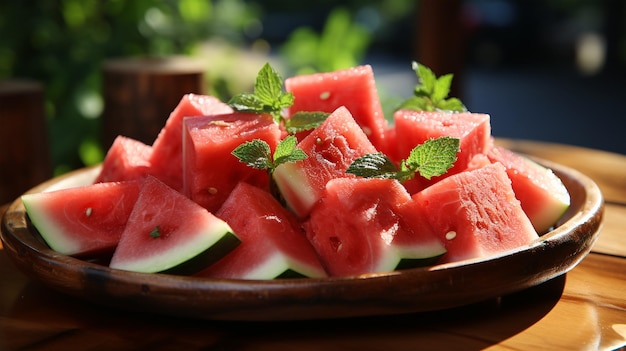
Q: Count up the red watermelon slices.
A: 12